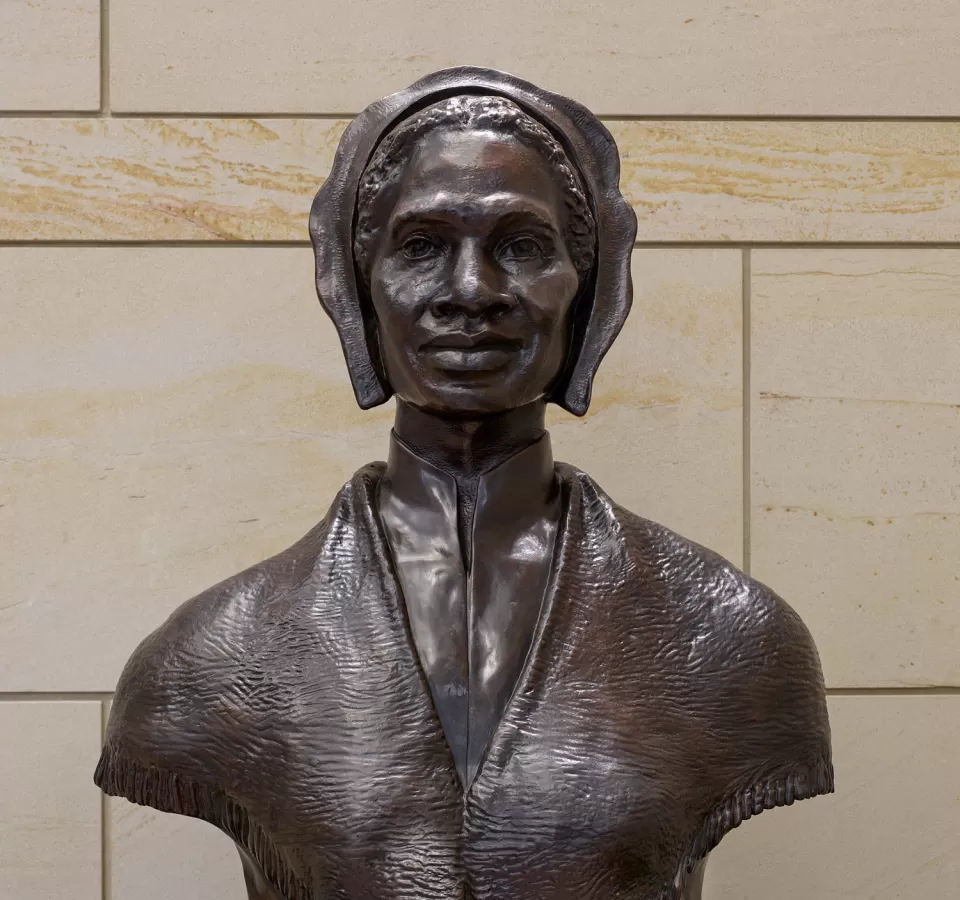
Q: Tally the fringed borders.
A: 2